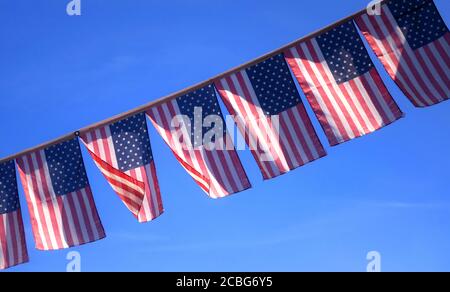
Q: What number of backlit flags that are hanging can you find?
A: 7